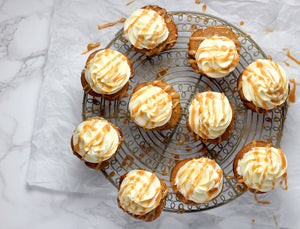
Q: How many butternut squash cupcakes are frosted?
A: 10